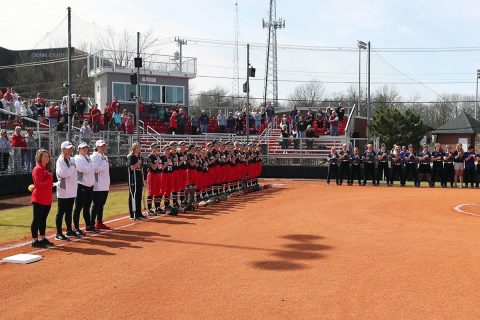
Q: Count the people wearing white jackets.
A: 3